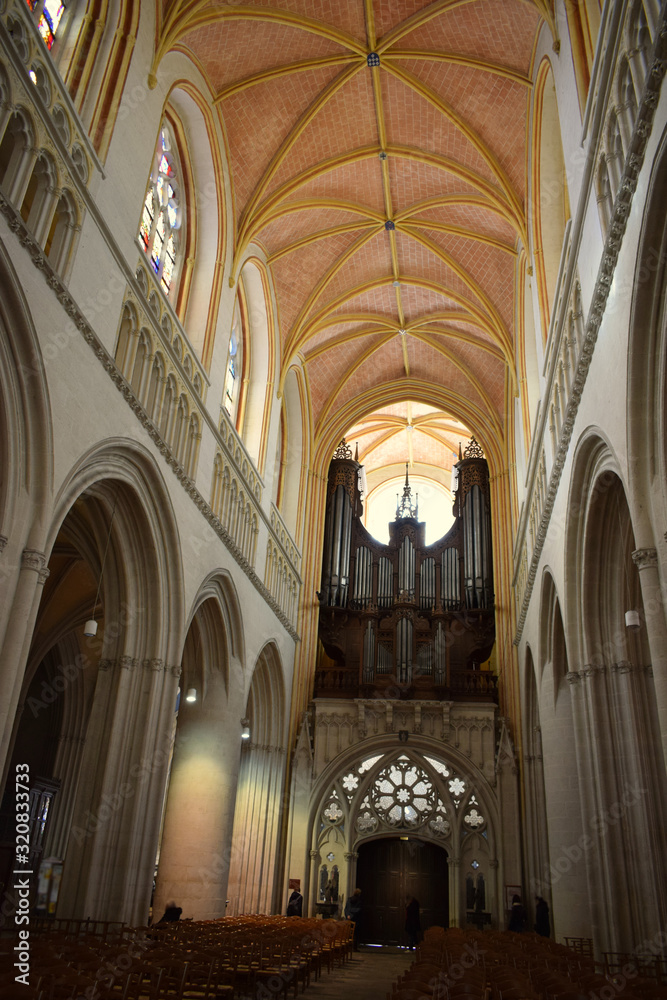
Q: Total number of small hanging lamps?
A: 4